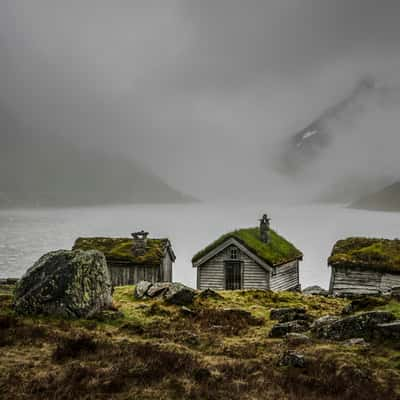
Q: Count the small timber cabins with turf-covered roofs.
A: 3